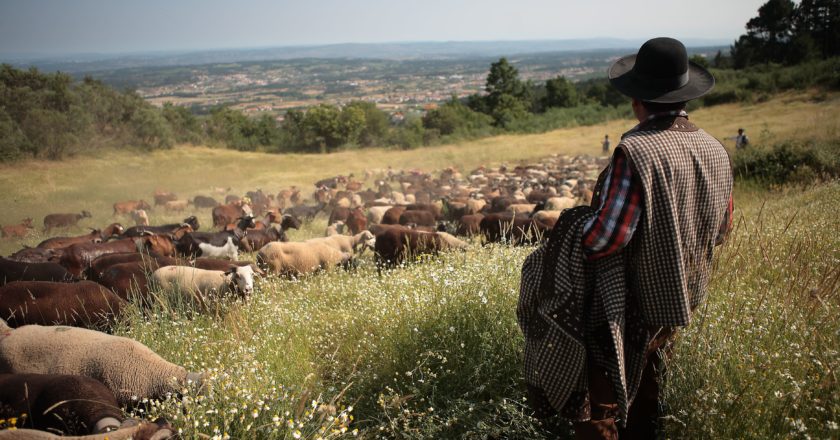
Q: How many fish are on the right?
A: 0